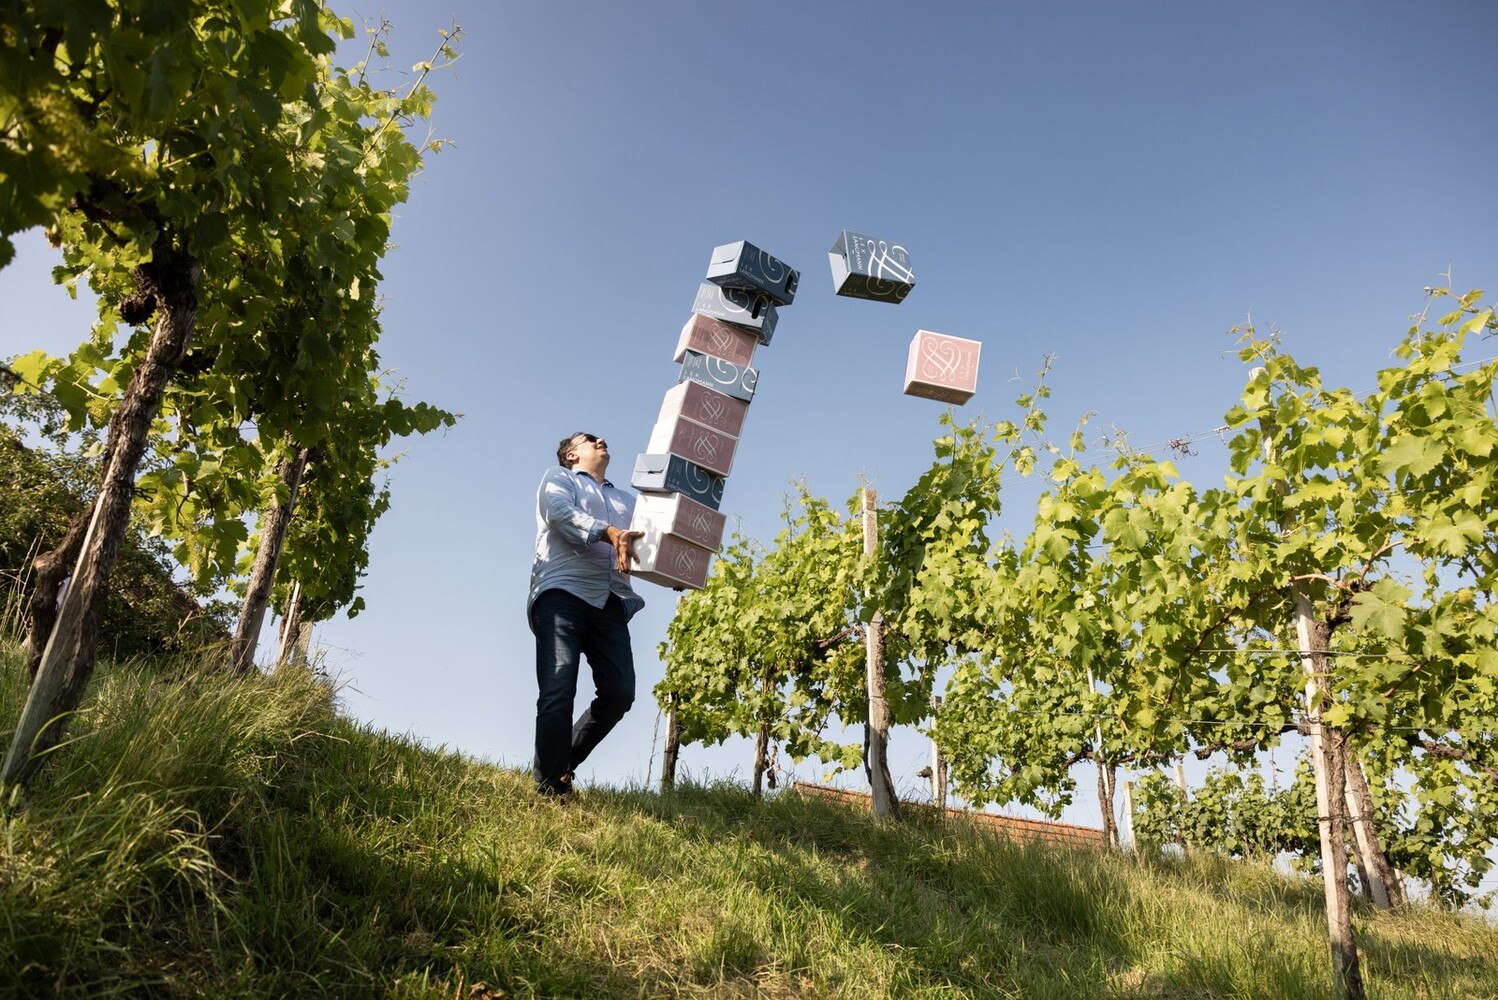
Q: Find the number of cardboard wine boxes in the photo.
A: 11